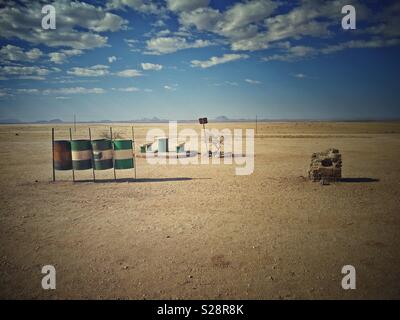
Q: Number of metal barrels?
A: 4